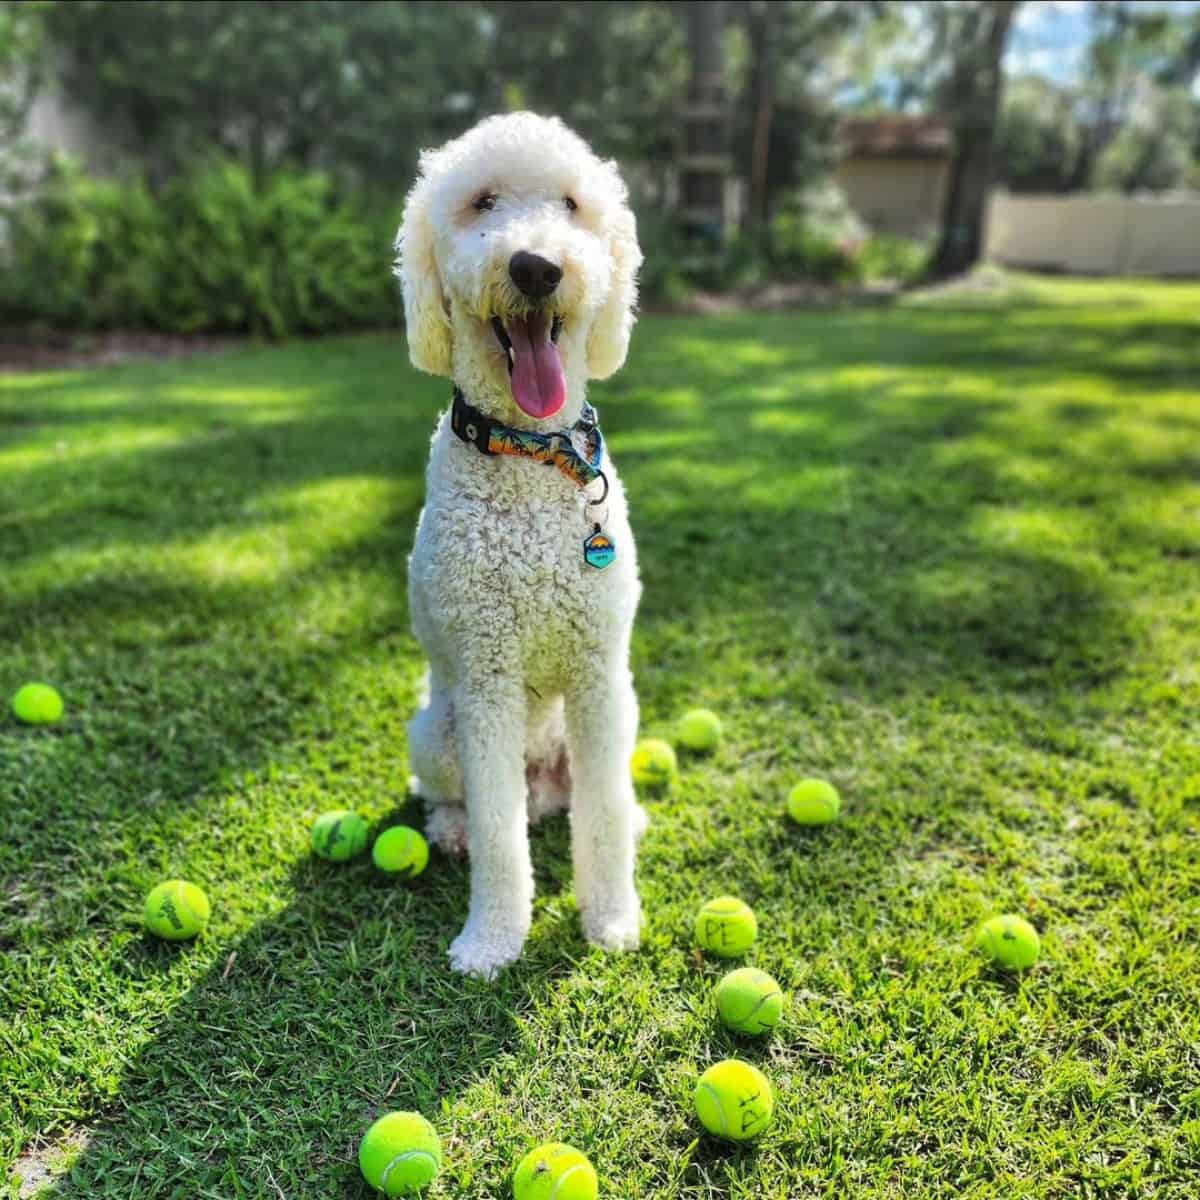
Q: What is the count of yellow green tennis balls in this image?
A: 13